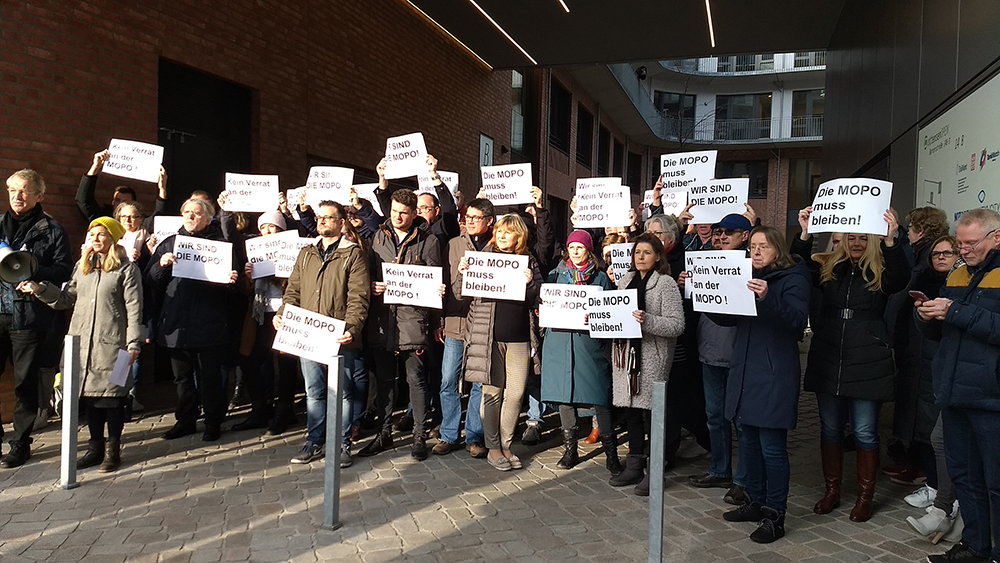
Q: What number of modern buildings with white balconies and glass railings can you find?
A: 1